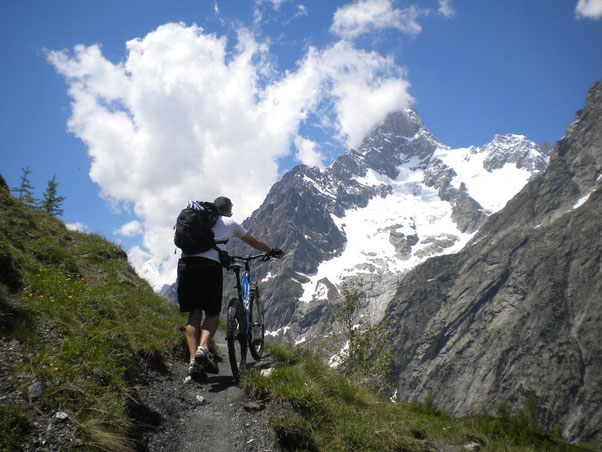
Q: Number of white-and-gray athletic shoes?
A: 2